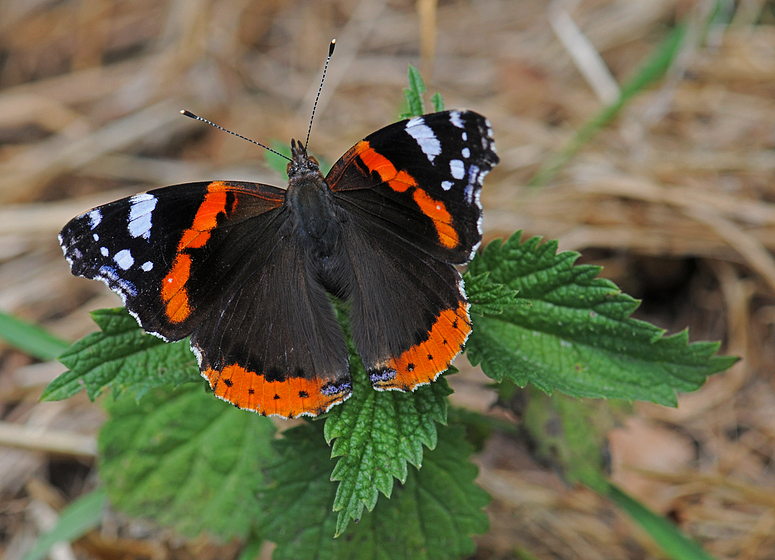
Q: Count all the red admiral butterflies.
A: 1